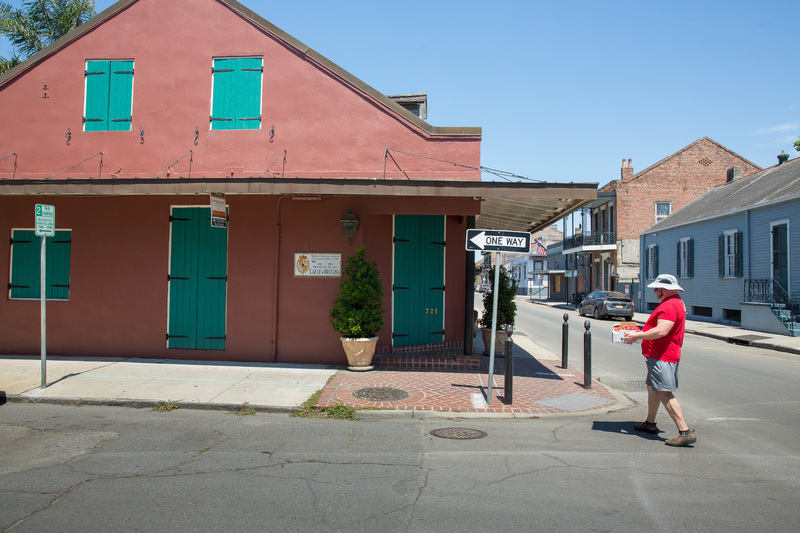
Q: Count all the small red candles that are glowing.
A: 0